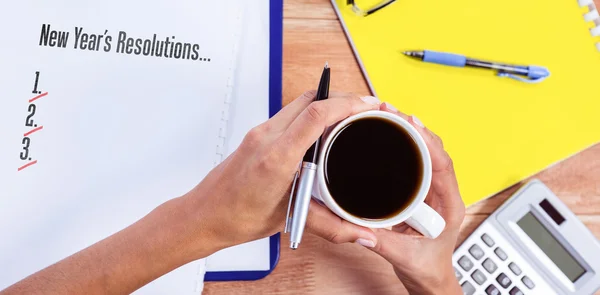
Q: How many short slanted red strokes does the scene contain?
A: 3